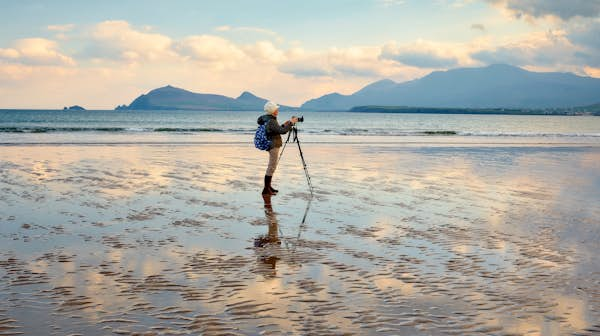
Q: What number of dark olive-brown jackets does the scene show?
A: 1